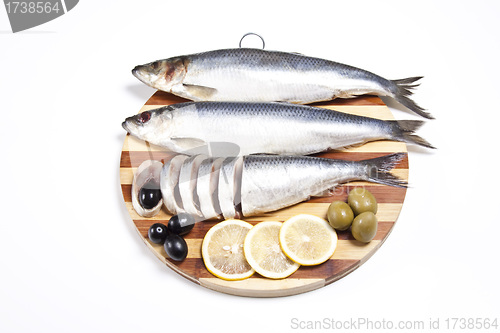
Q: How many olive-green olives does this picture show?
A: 3